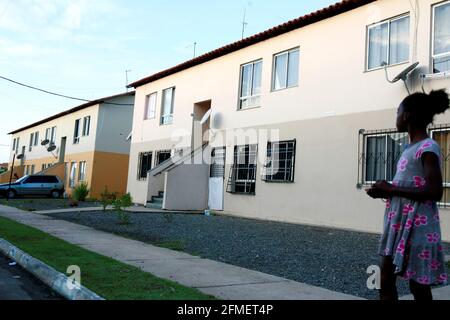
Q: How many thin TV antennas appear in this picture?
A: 3